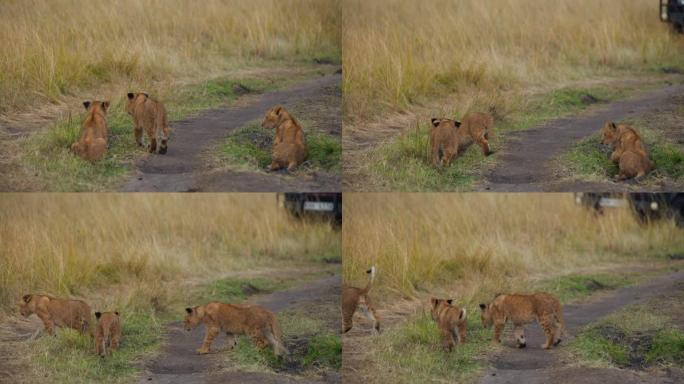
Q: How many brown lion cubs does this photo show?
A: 12